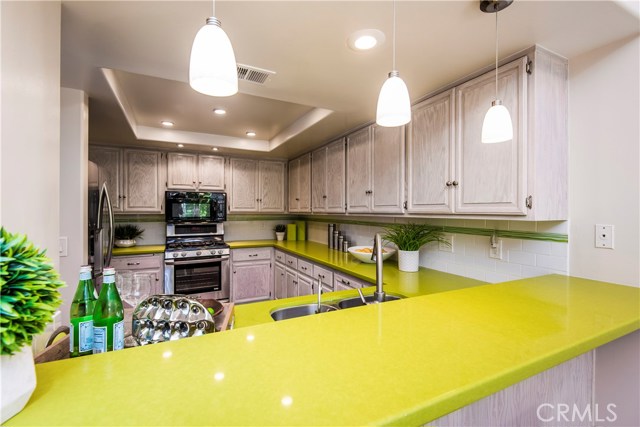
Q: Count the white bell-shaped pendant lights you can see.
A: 3